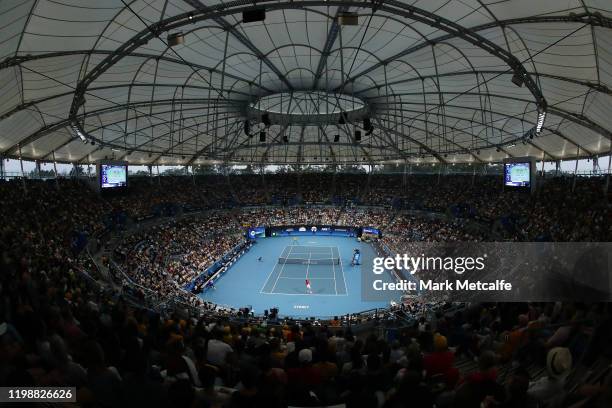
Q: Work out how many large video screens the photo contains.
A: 2